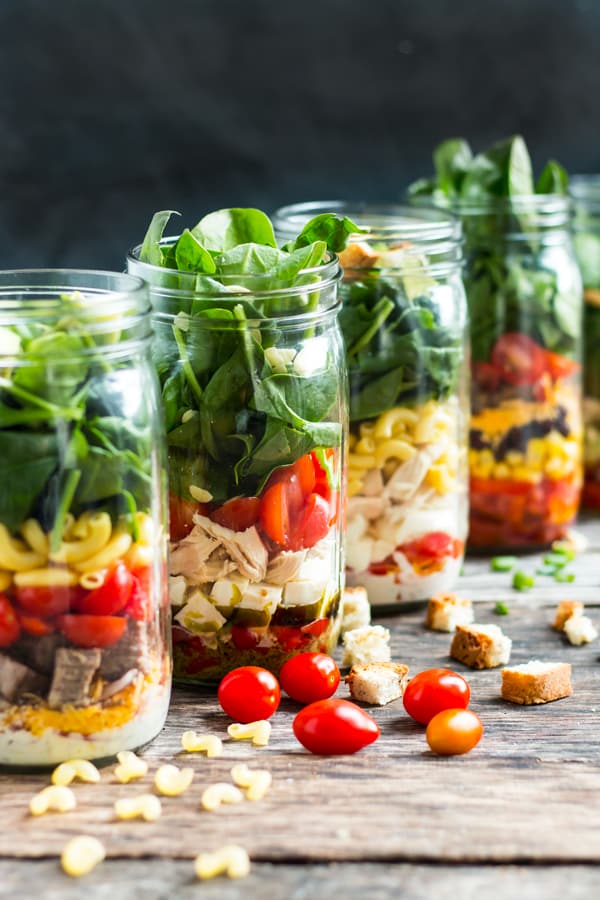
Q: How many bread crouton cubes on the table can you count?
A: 8